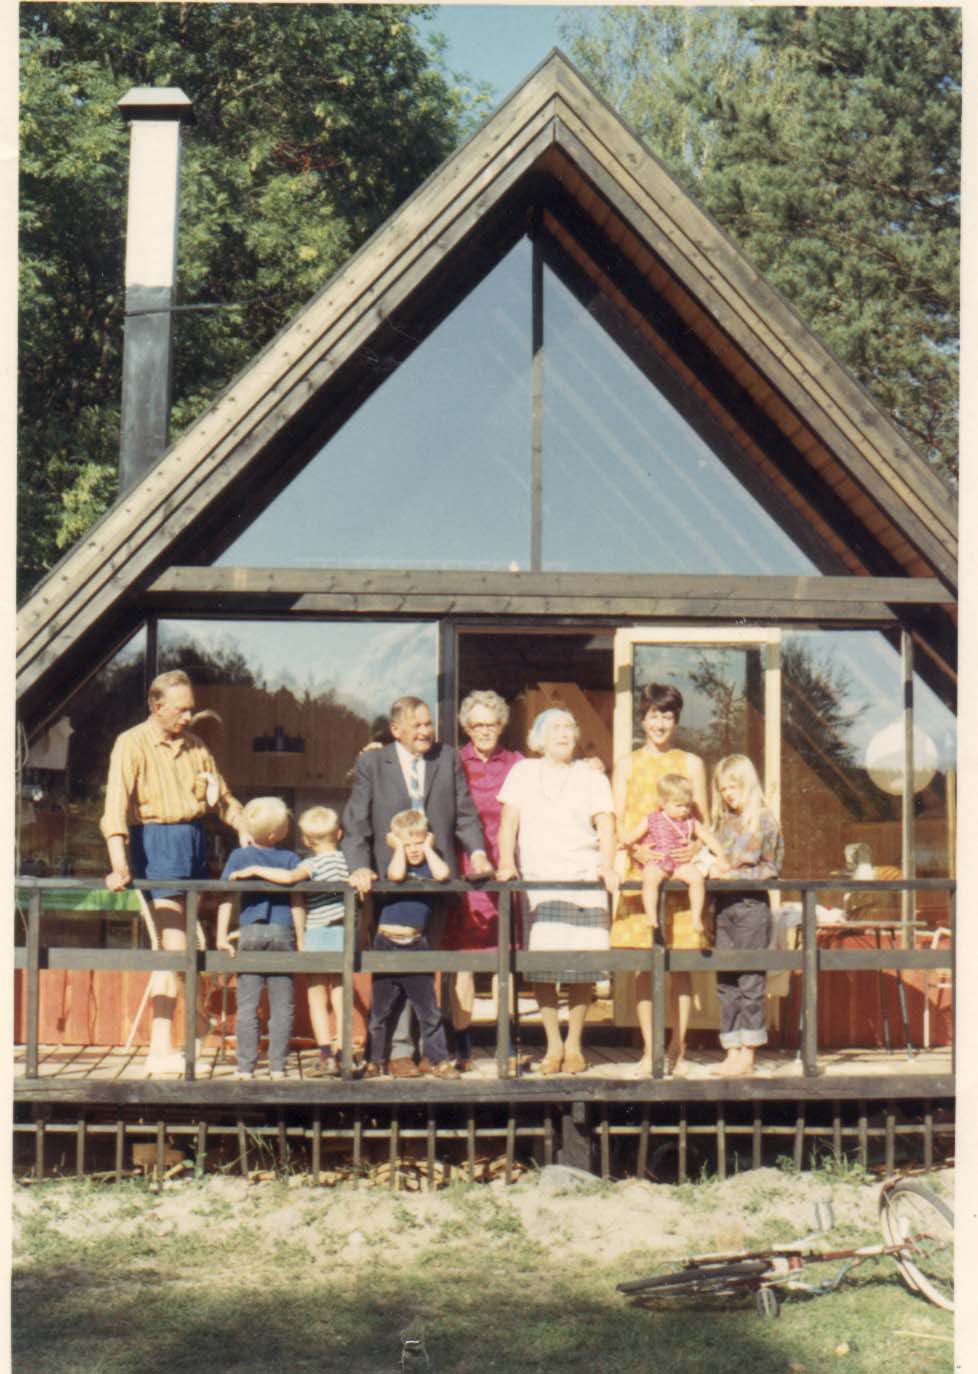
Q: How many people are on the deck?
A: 10